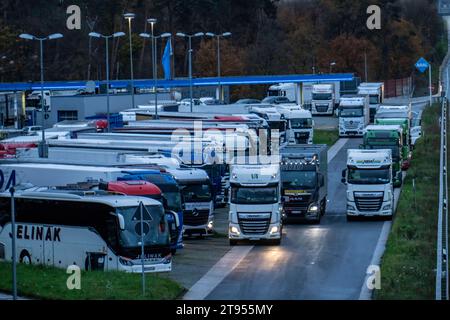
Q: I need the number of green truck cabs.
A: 2